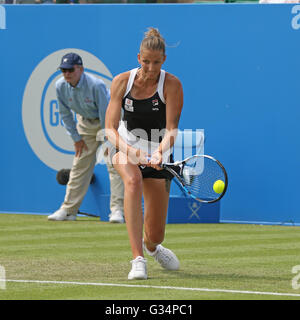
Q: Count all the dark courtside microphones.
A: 1